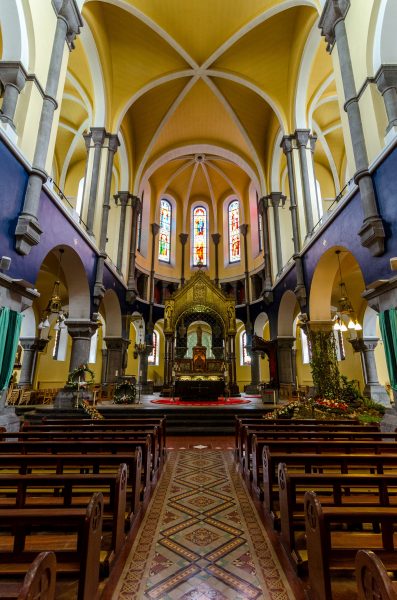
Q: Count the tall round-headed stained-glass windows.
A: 3